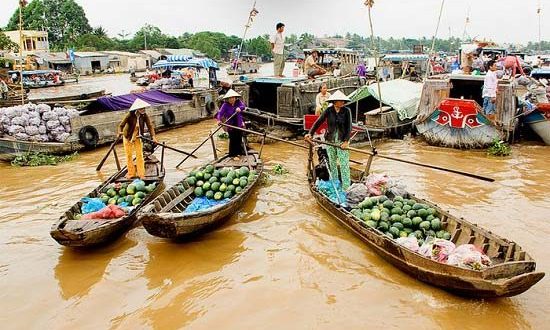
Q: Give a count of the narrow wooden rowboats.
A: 3